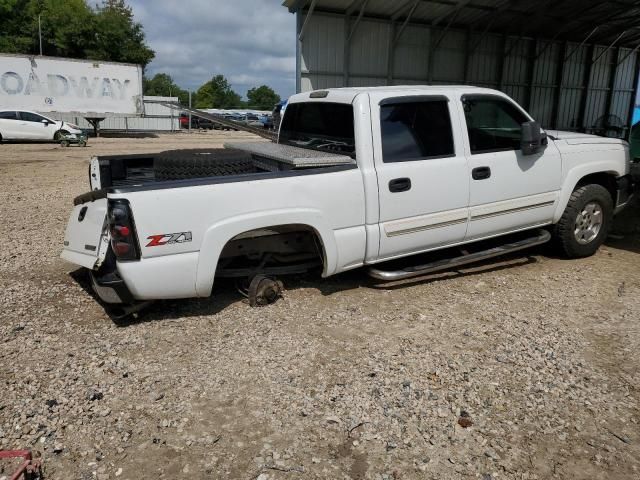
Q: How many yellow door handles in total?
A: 0